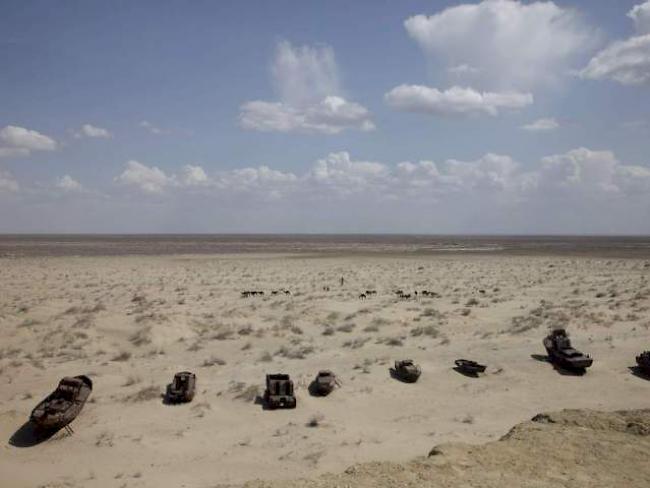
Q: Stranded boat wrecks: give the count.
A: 8